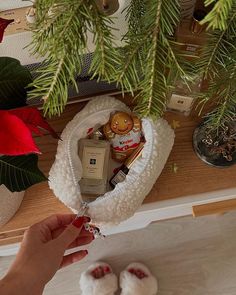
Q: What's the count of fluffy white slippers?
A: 2